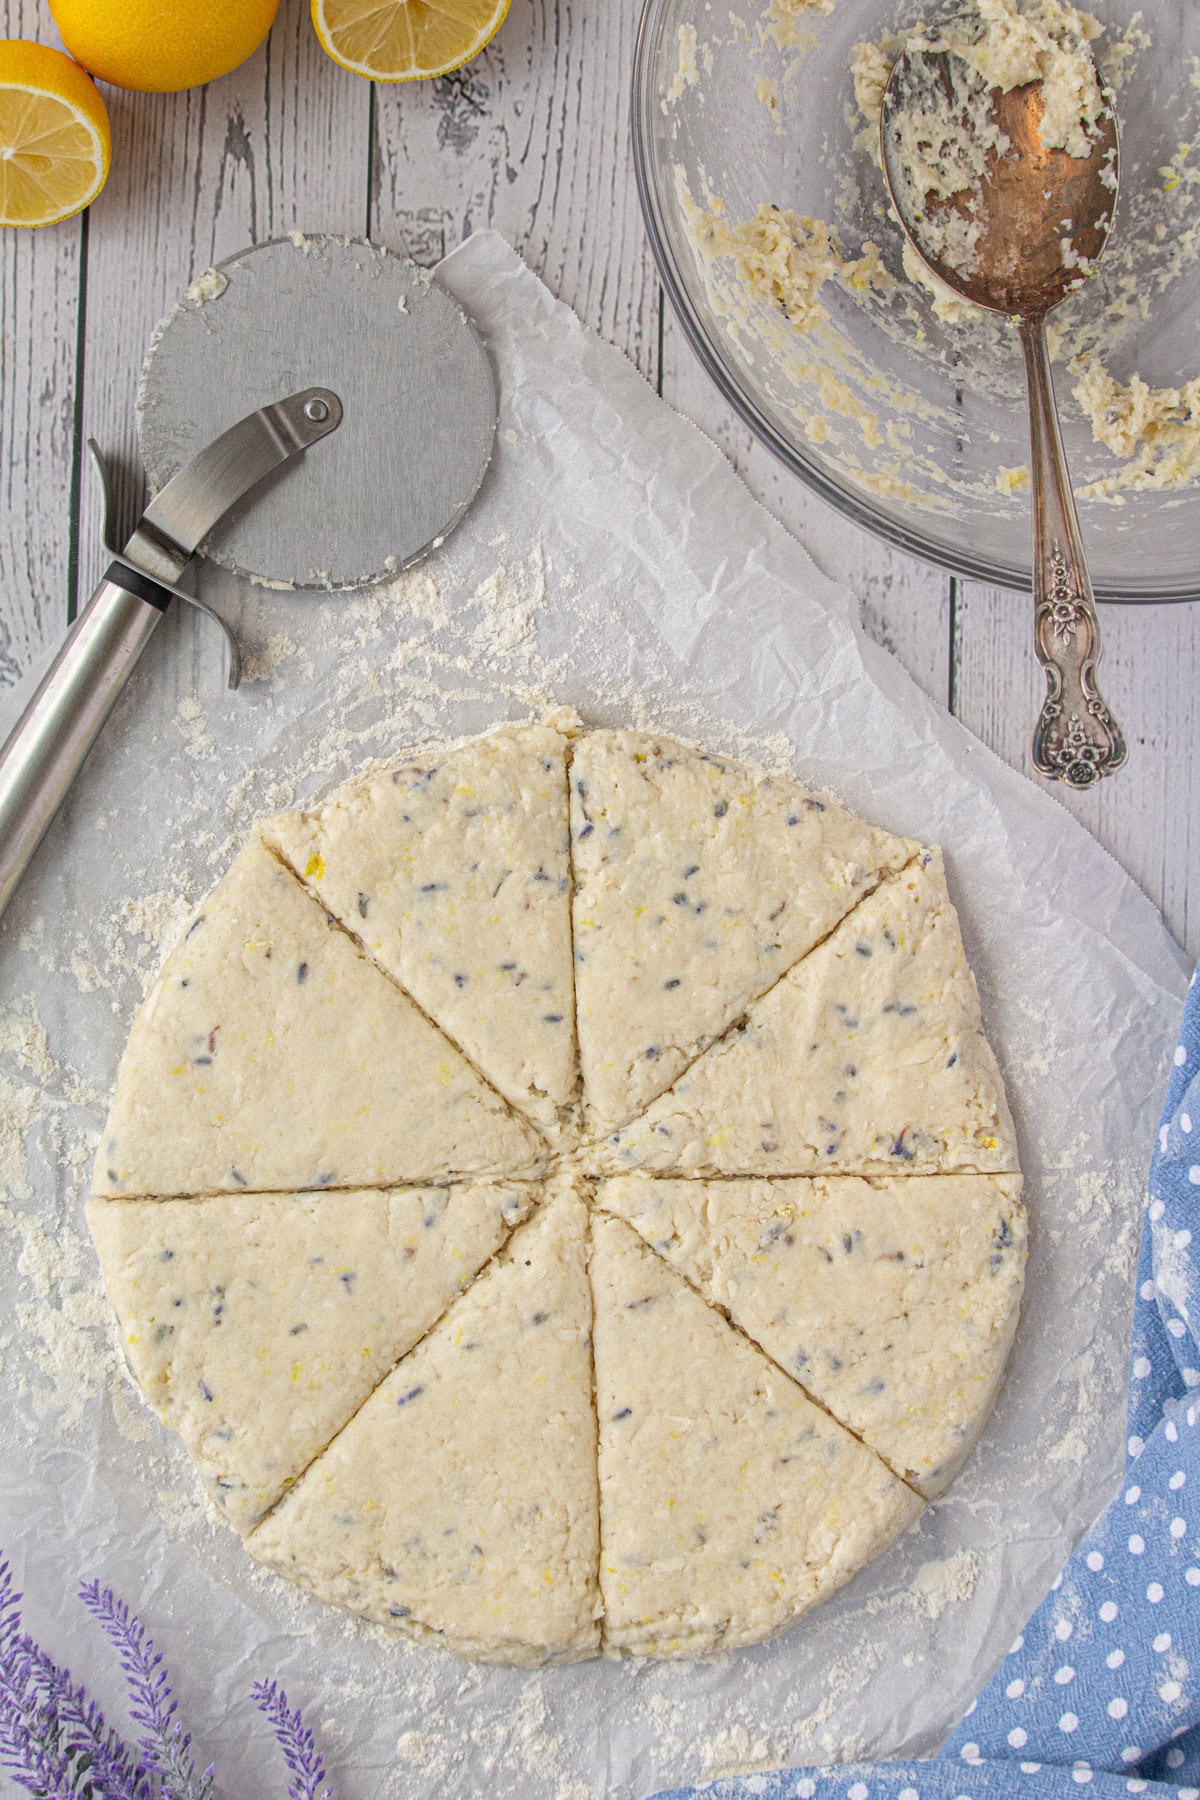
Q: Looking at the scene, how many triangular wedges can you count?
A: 8